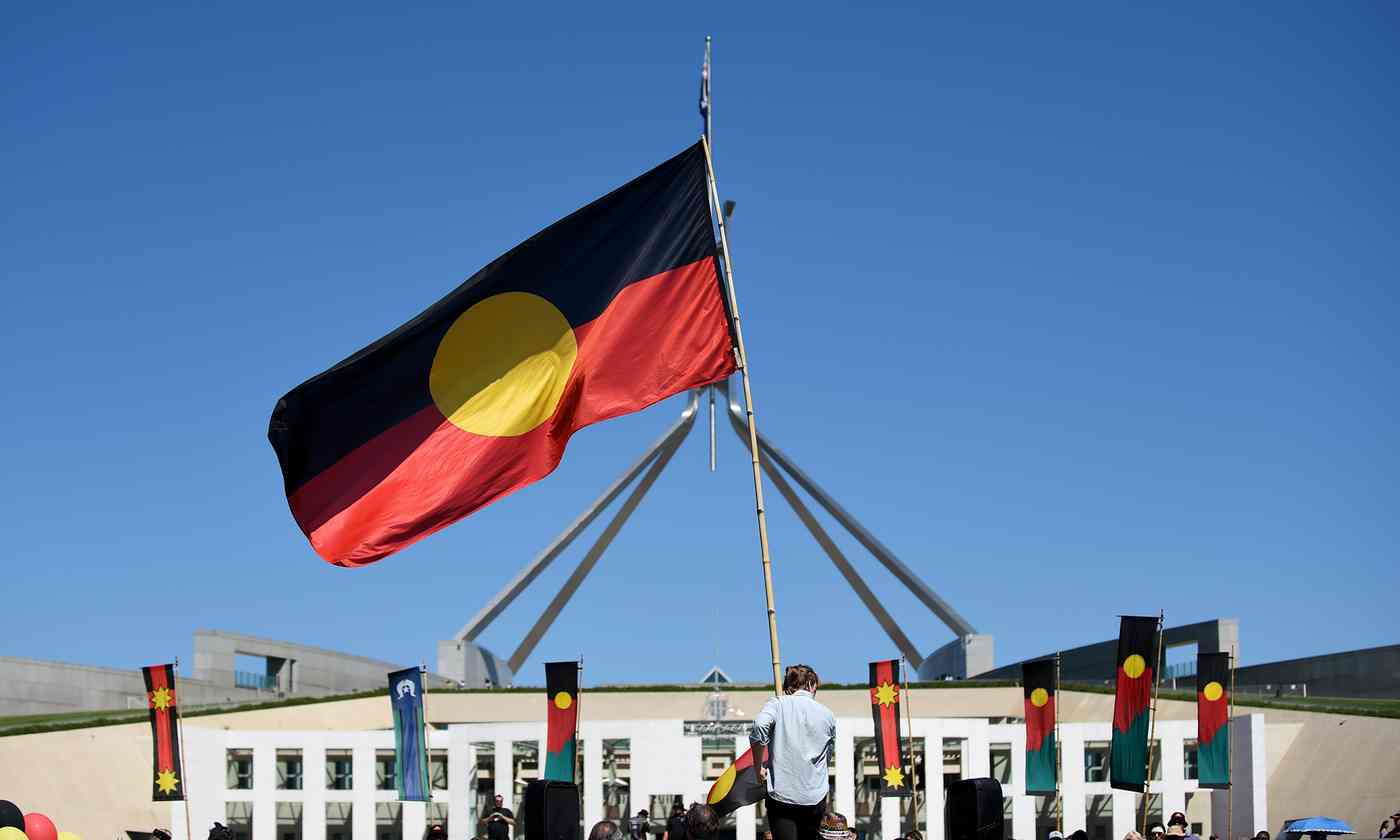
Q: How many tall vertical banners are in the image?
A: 7